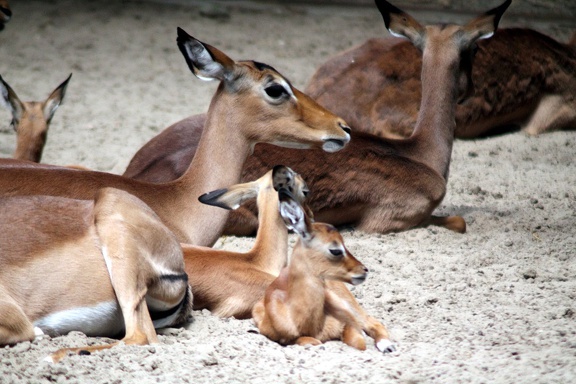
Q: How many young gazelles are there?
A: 2